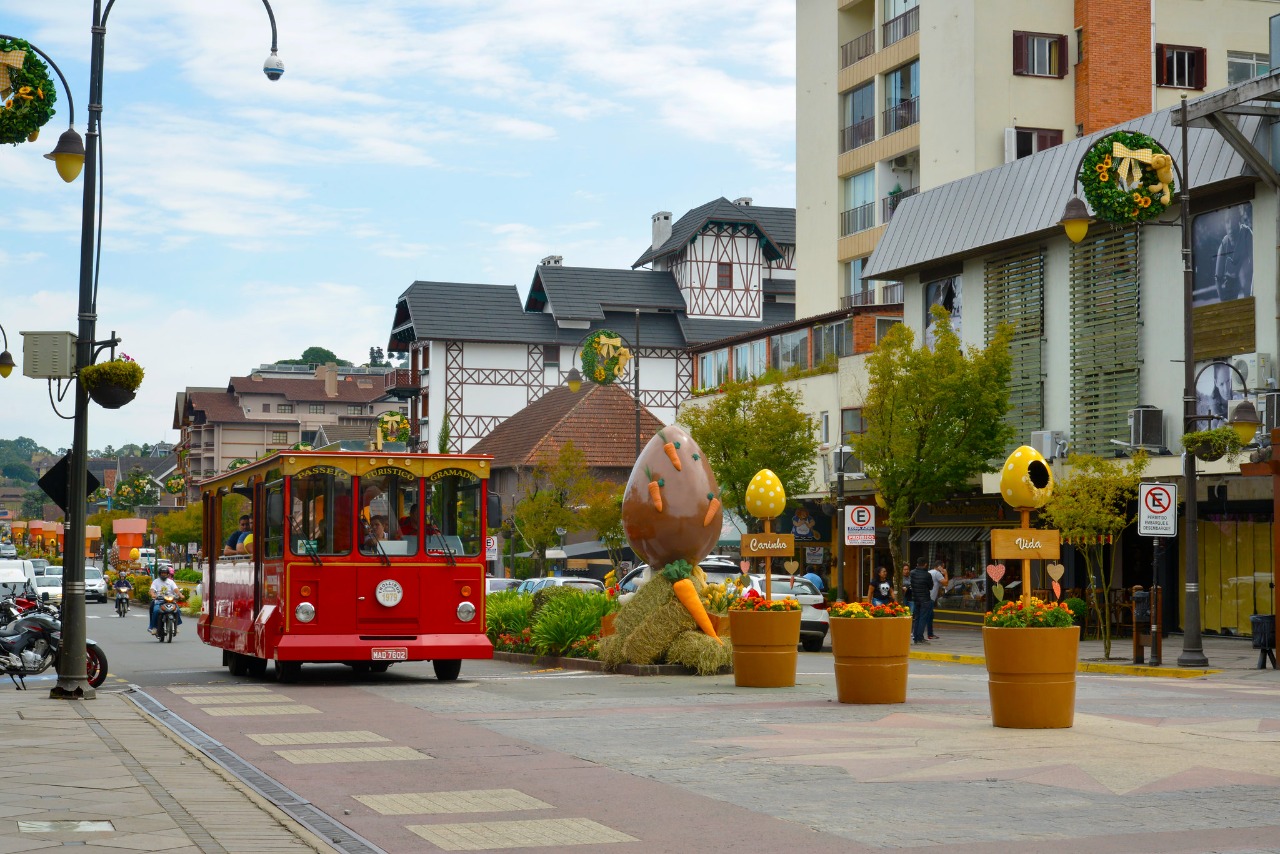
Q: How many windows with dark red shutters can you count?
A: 3